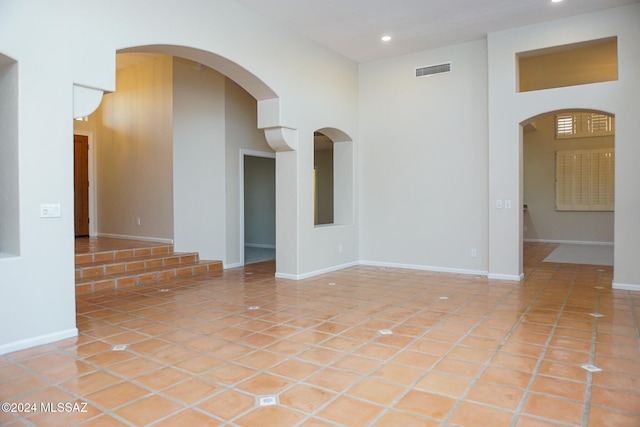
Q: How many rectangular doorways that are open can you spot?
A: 1